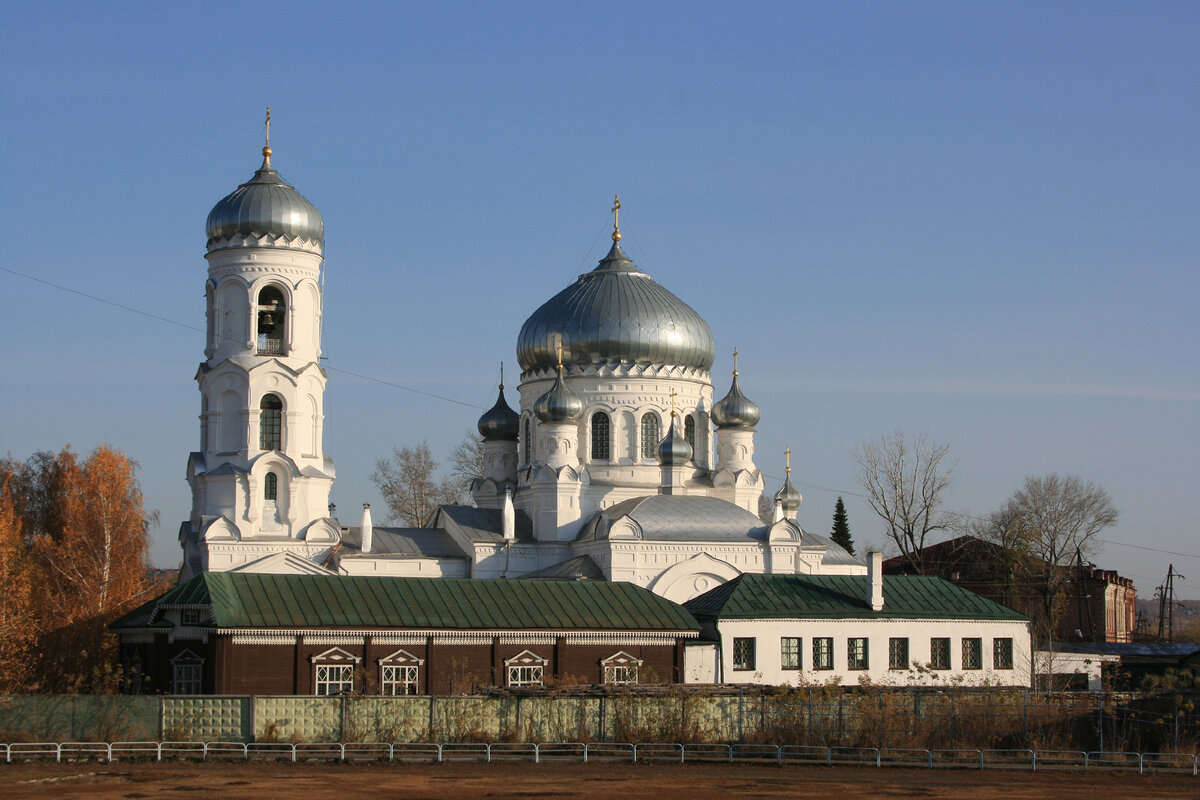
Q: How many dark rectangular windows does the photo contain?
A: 8